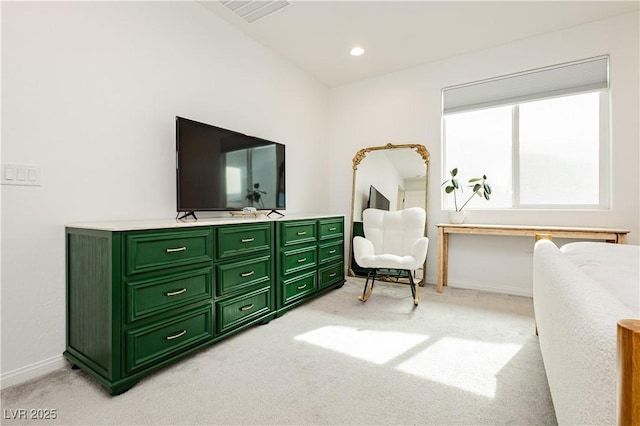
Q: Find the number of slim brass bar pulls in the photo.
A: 12